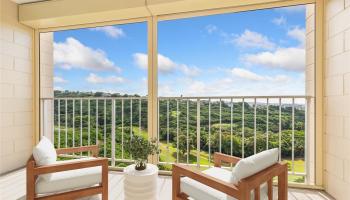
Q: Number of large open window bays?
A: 2